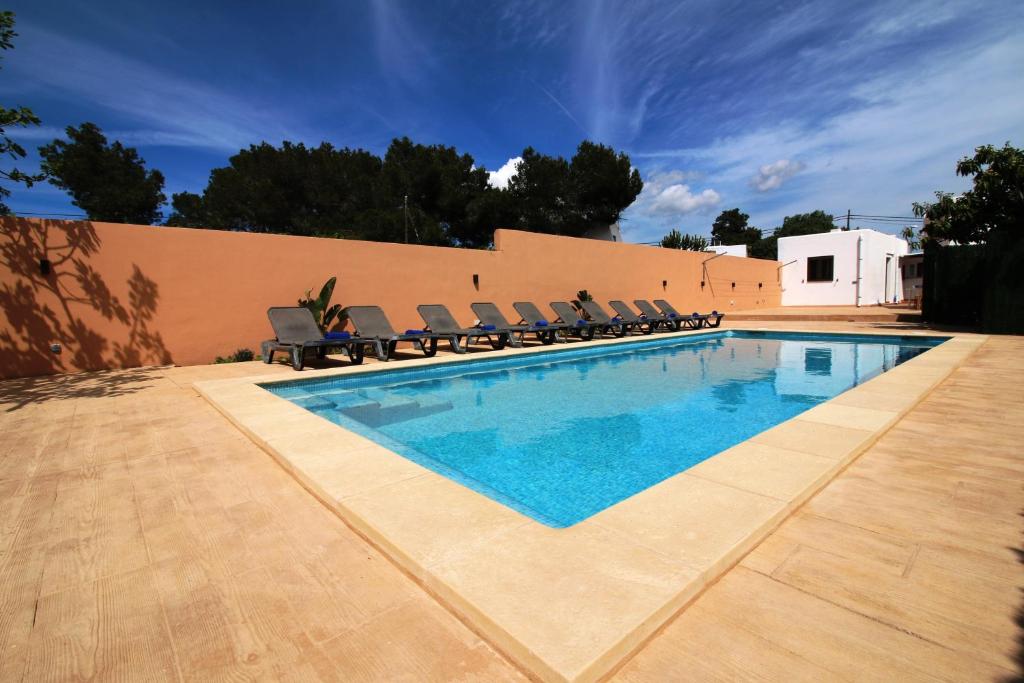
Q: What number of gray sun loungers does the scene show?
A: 10